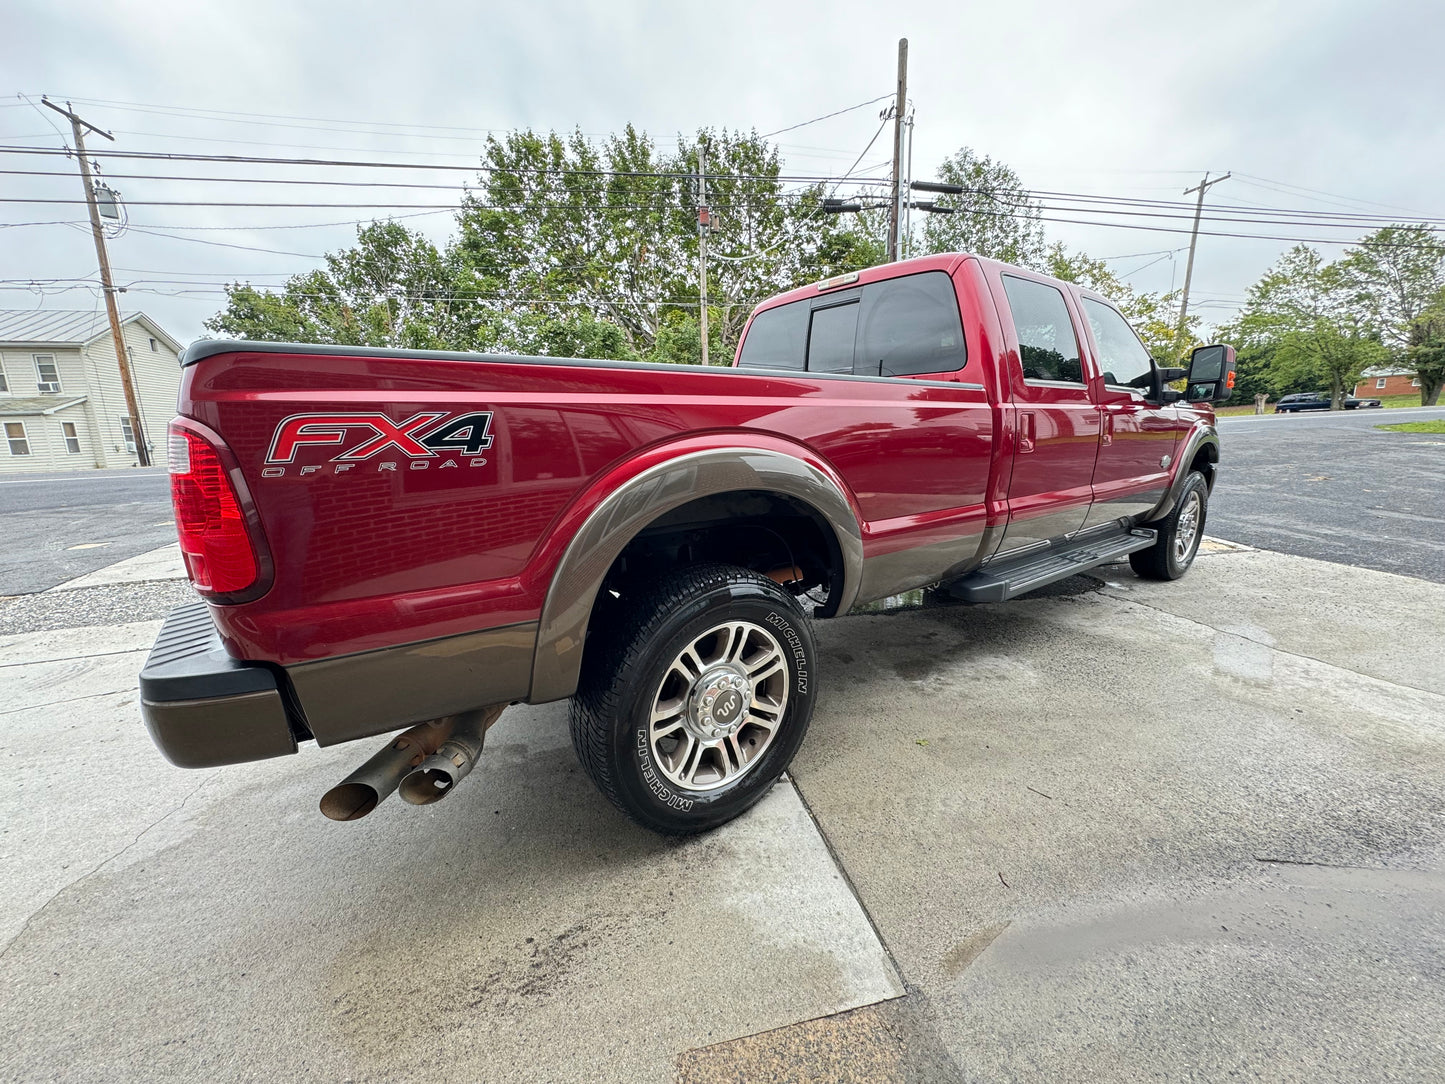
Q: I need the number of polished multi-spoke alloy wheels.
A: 2